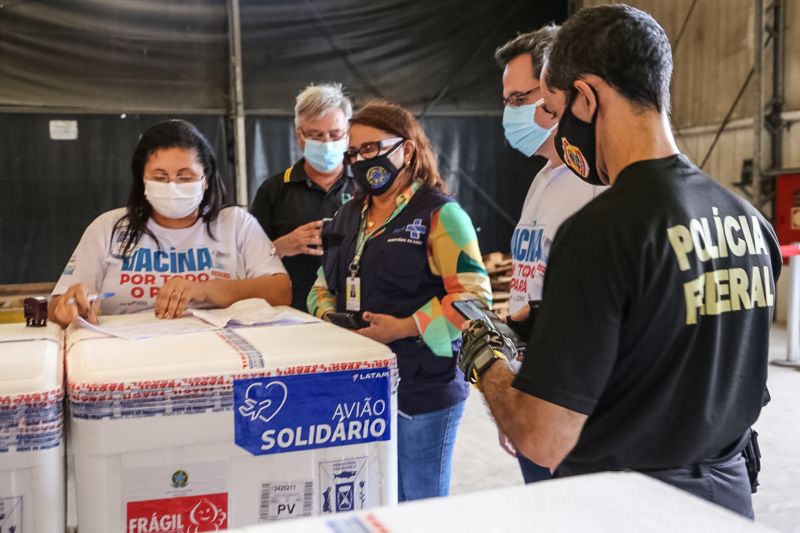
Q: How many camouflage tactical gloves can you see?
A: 1